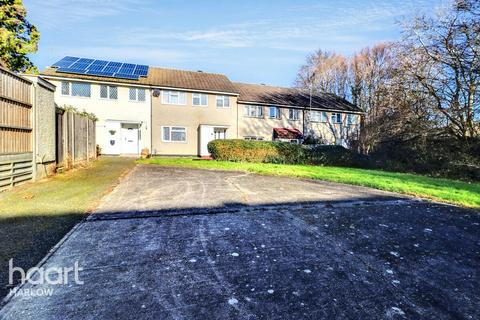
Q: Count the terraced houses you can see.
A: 4